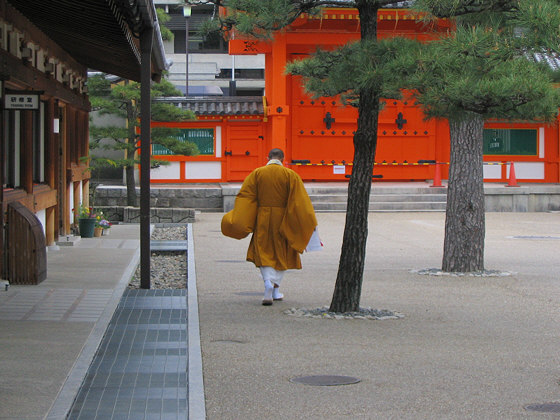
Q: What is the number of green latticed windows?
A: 2